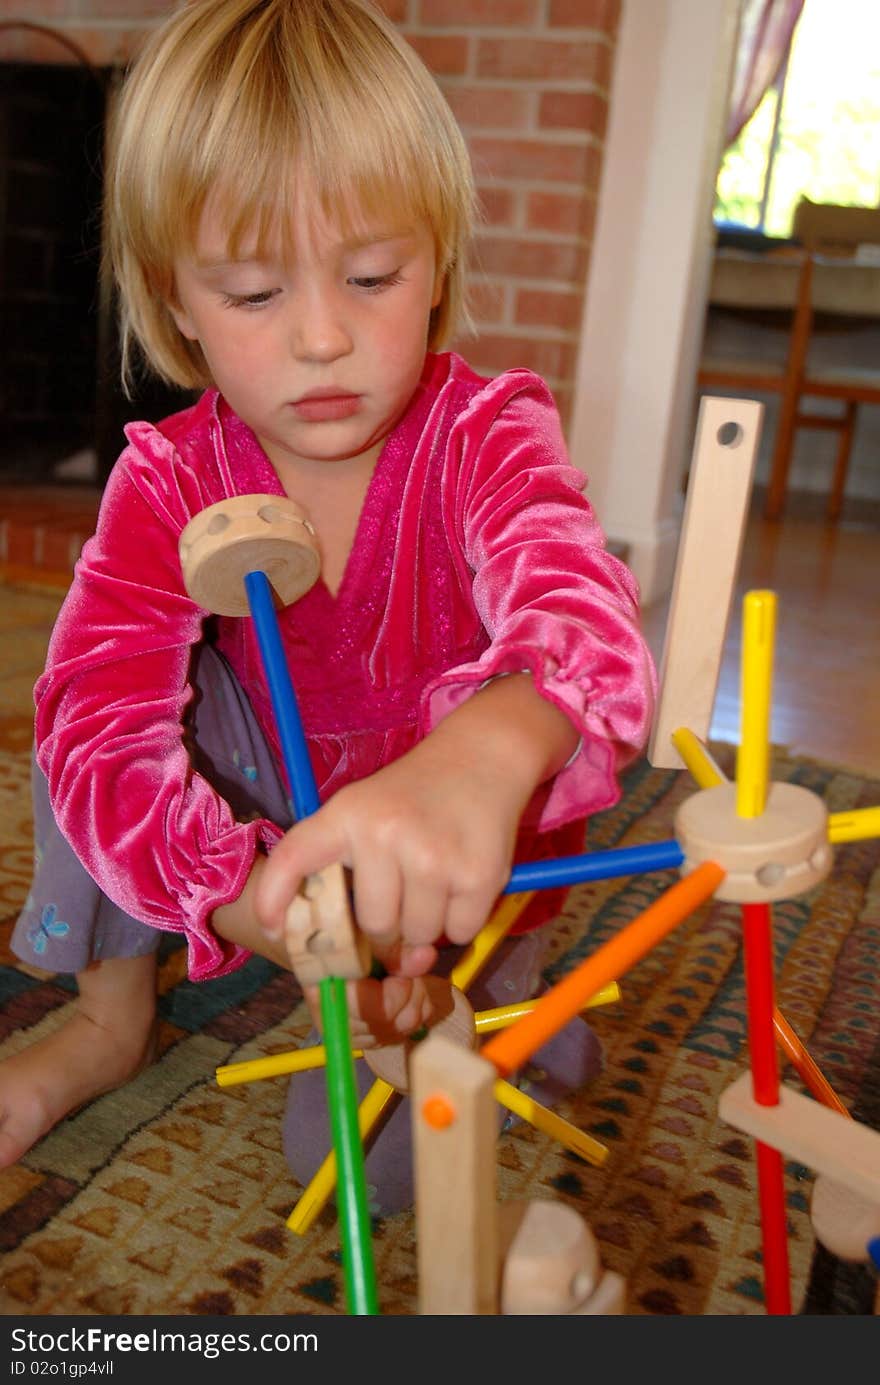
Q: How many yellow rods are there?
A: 8